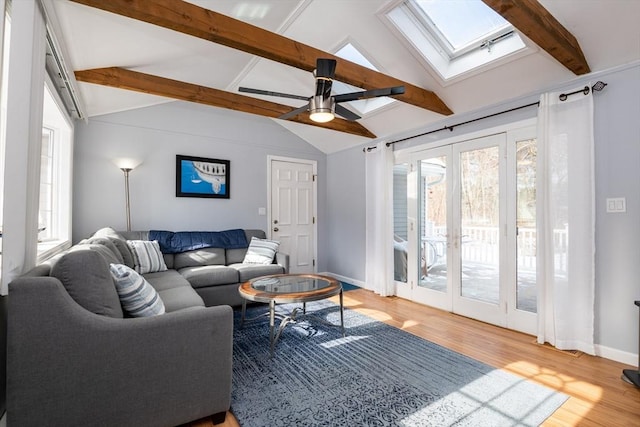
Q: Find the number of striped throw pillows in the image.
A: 3